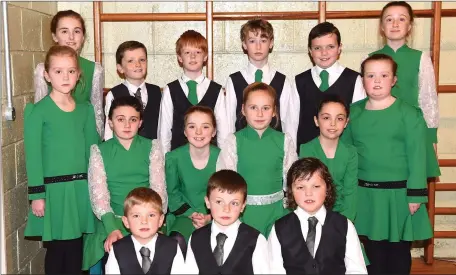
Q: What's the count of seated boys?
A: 3